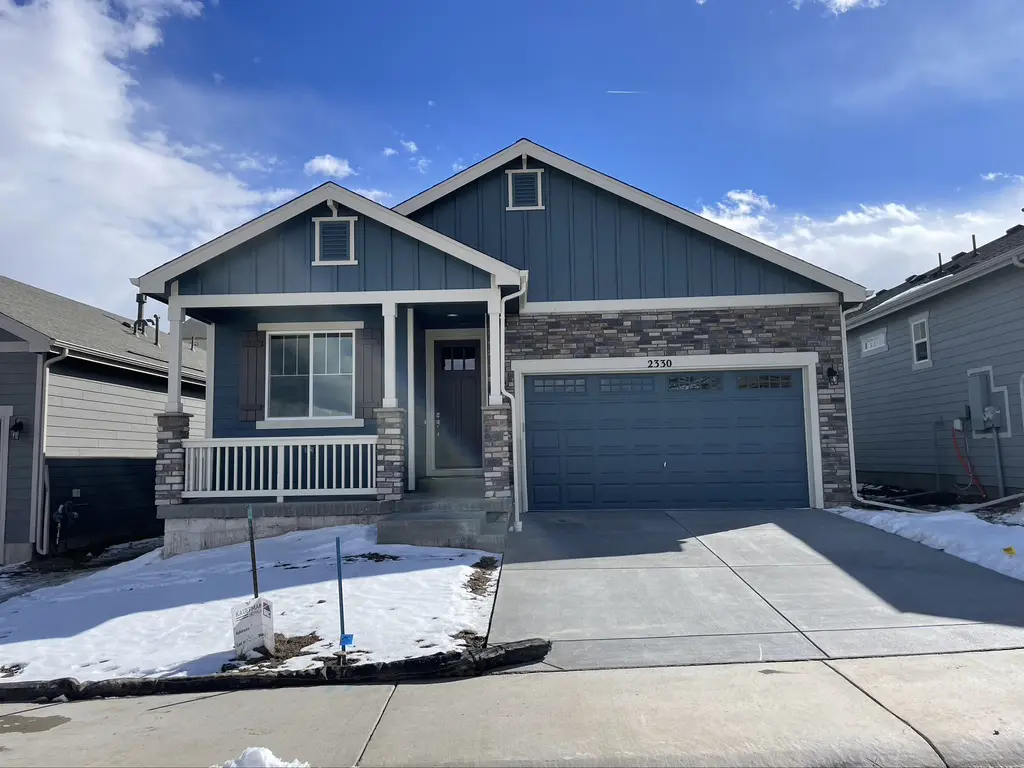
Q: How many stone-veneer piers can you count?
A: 3